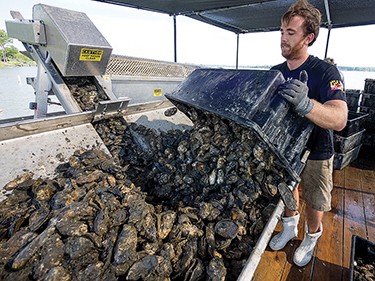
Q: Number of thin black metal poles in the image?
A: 3